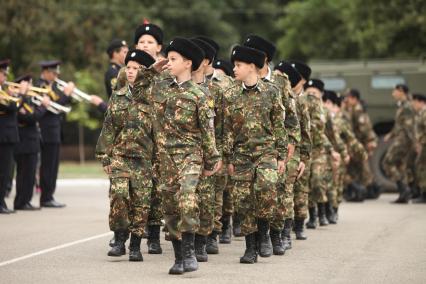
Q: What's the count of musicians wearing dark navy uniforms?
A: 3